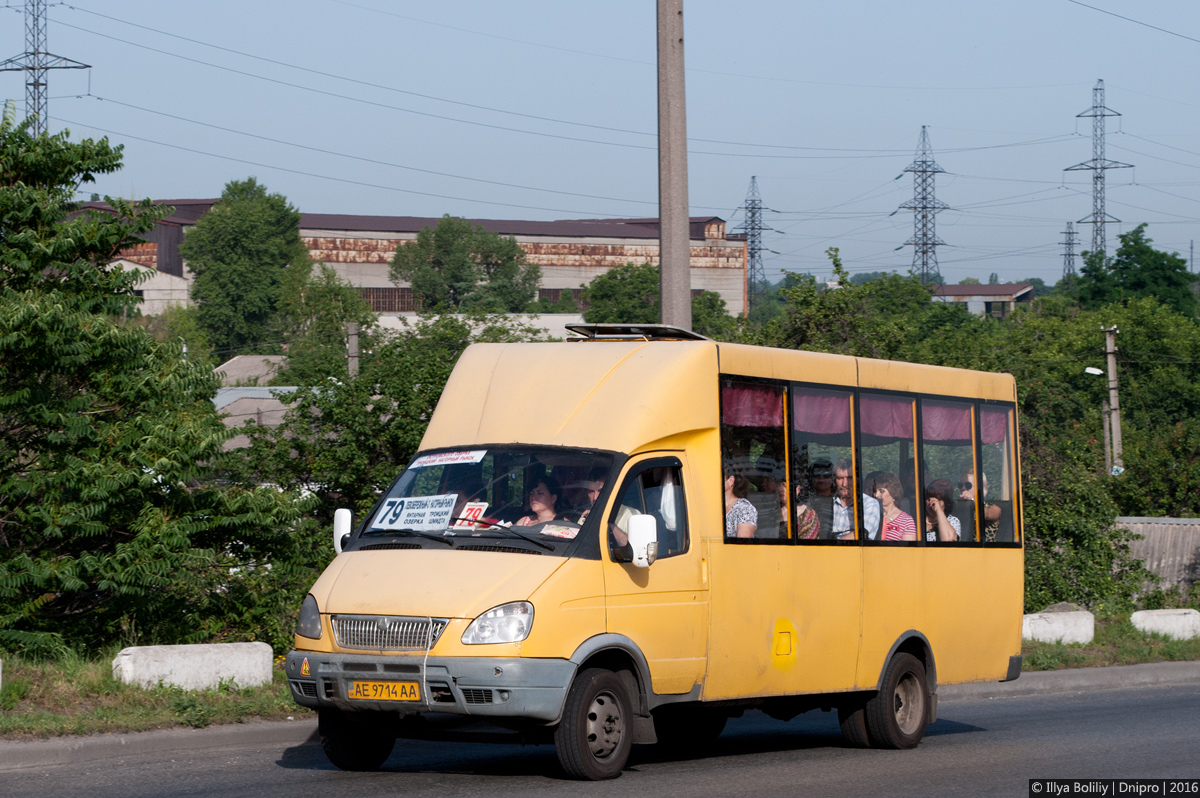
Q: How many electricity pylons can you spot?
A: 5